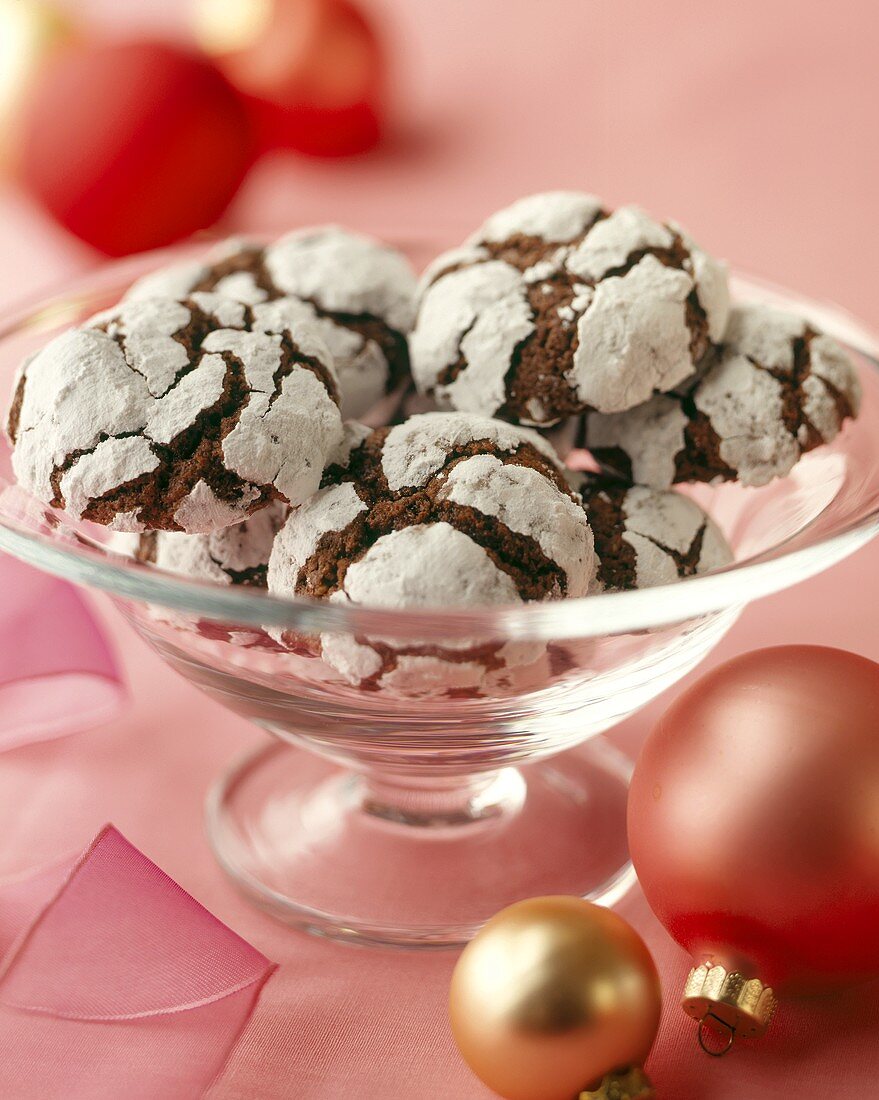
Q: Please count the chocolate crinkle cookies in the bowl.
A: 7